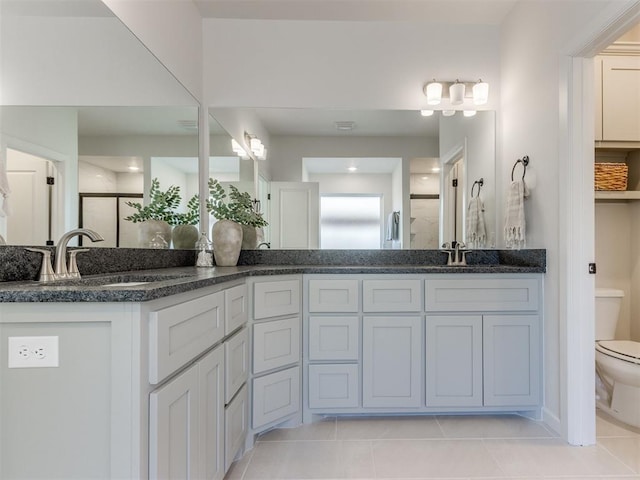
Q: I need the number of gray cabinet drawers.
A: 12